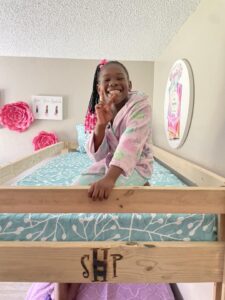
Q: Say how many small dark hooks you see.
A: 3